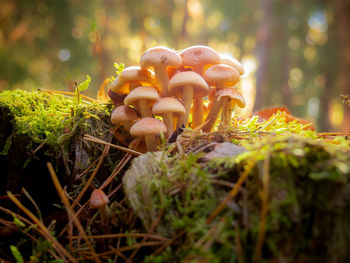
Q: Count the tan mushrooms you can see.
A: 12